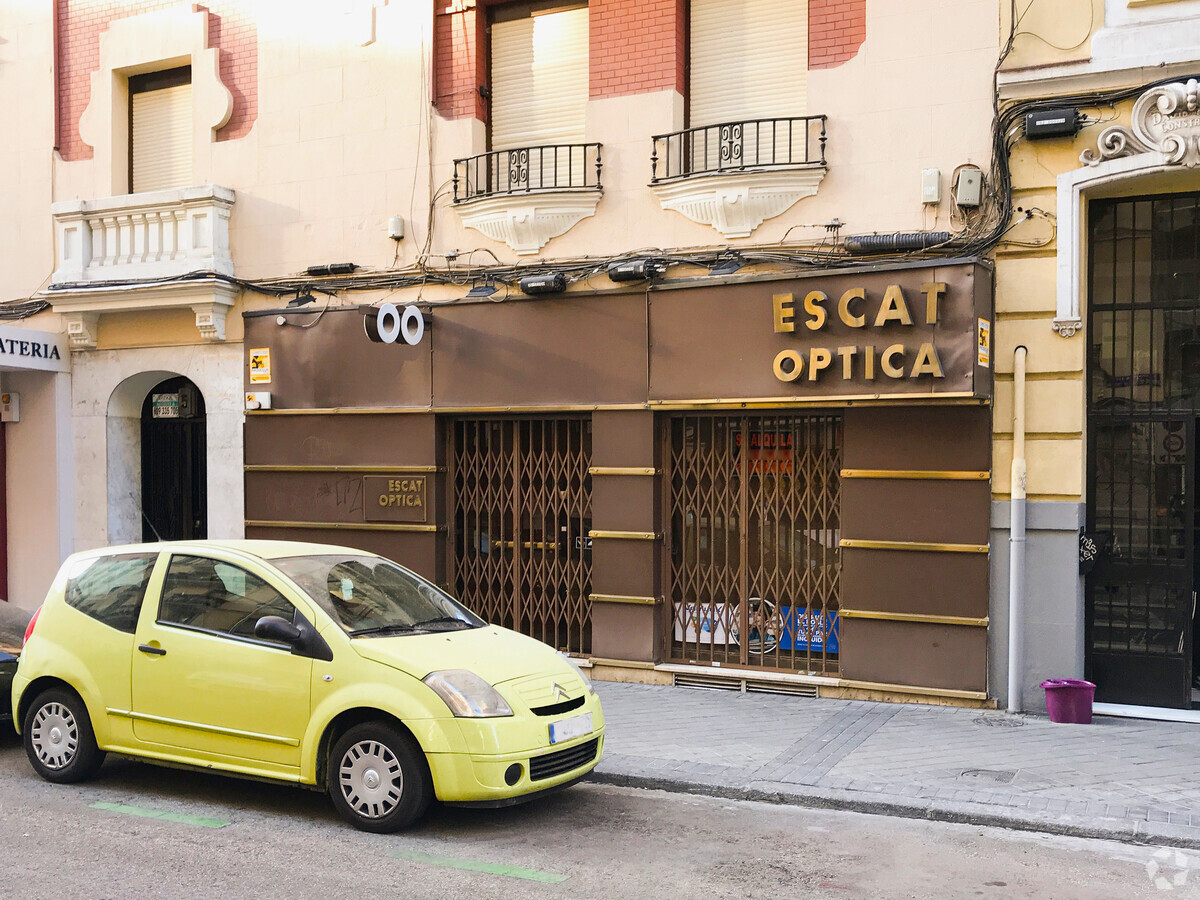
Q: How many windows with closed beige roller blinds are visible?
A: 3